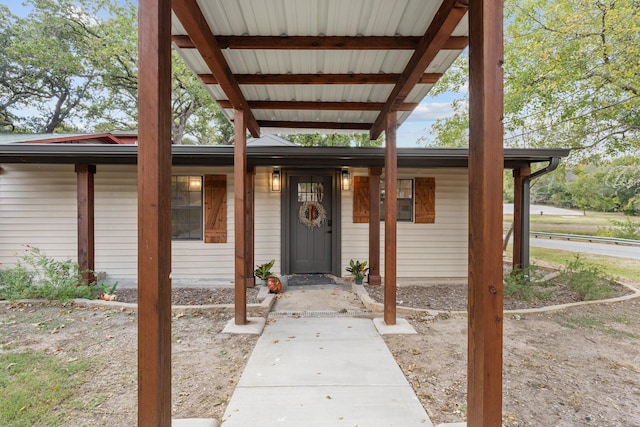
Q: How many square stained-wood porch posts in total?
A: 8